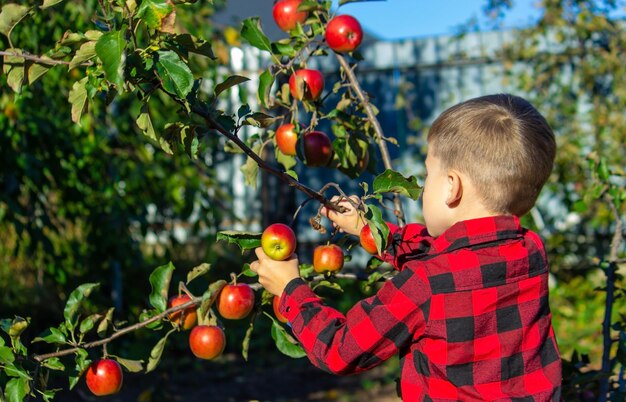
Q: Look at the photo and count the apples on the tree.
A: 13